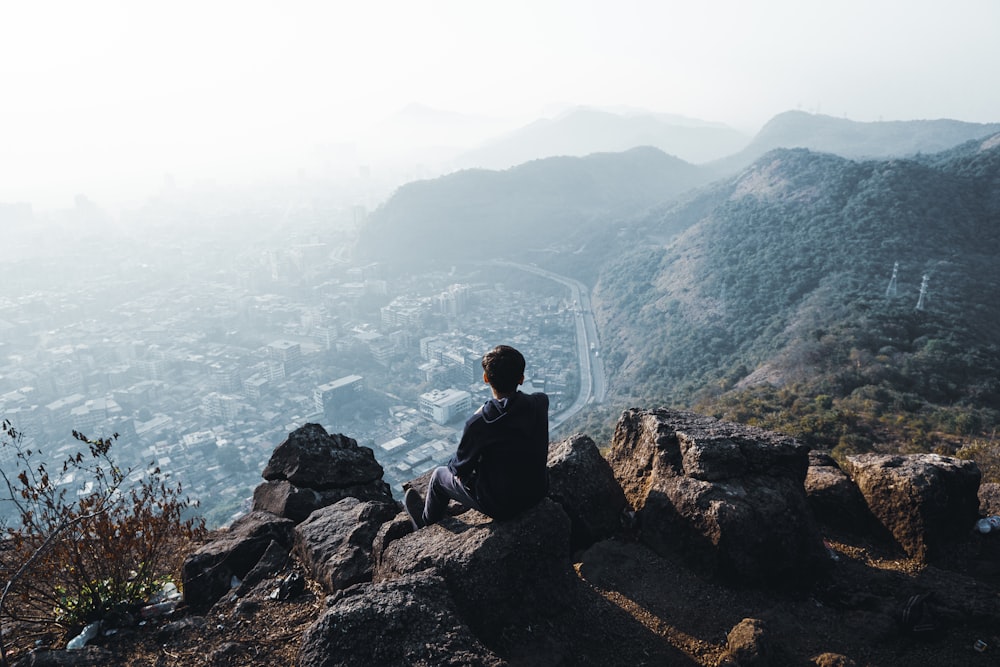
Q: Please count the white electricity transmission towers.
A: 2